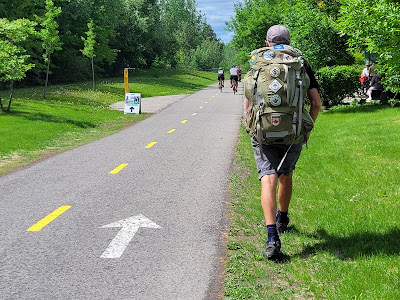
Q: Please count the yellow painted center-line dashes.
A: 11